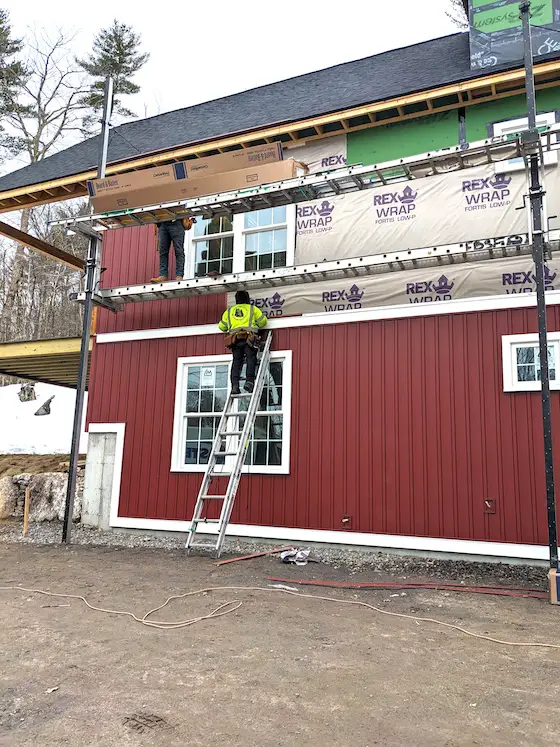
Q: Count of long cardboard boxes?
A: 2